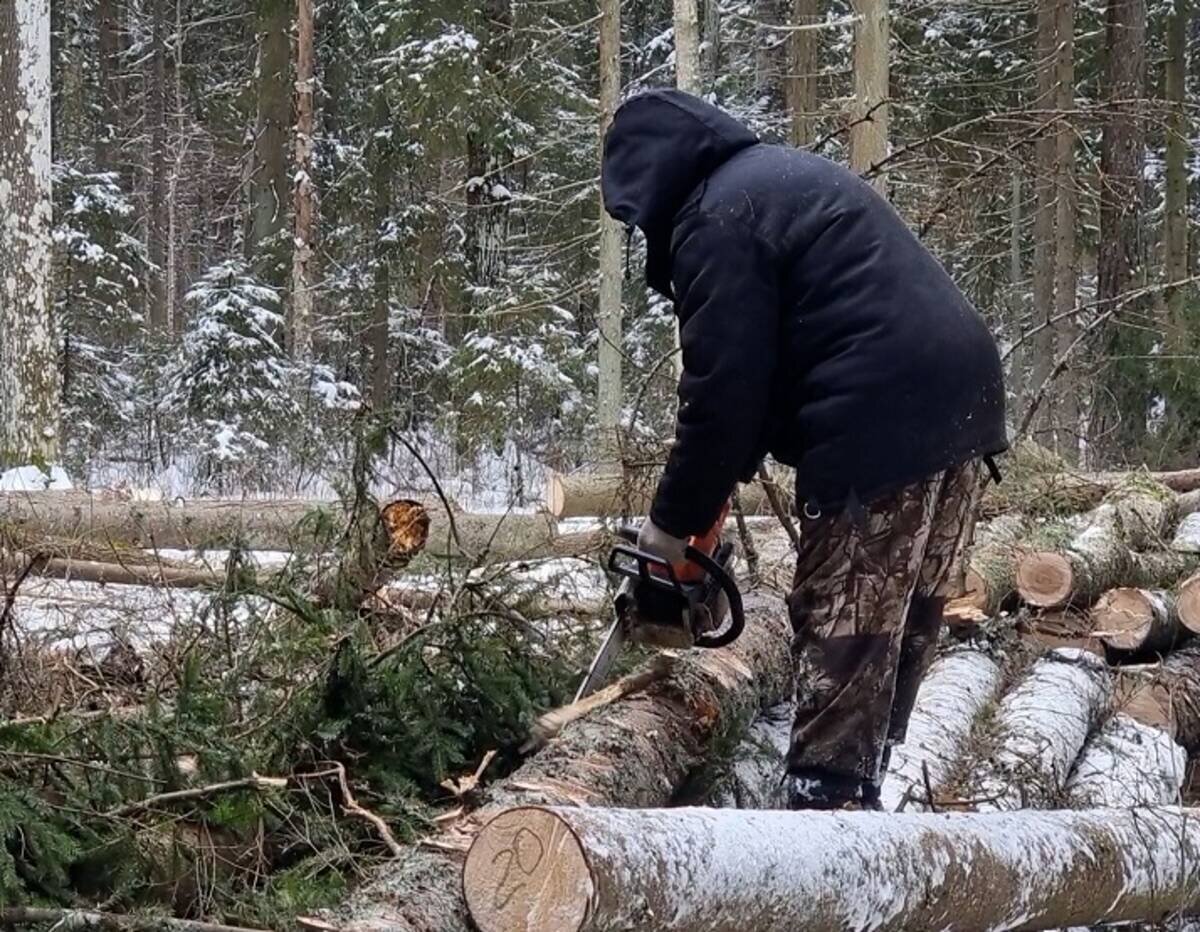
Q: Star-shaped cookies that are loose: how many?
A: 0